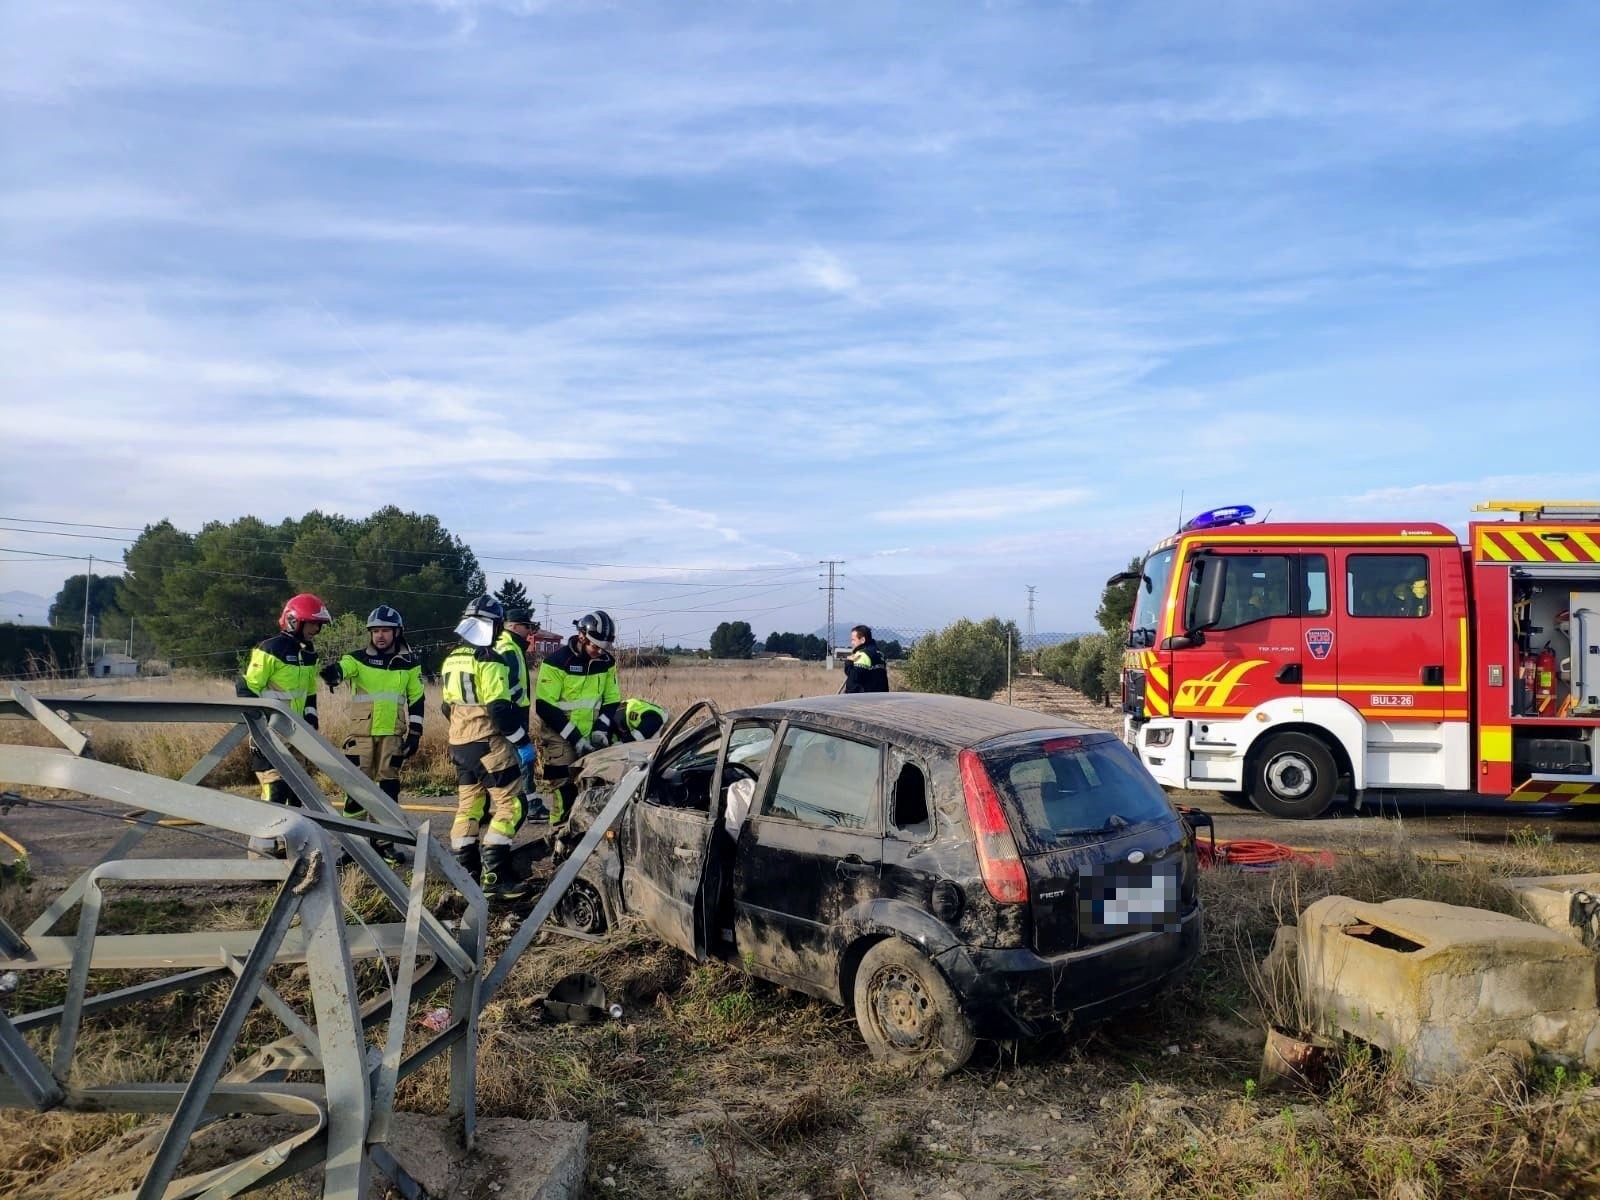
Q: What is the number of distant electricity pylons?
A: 3